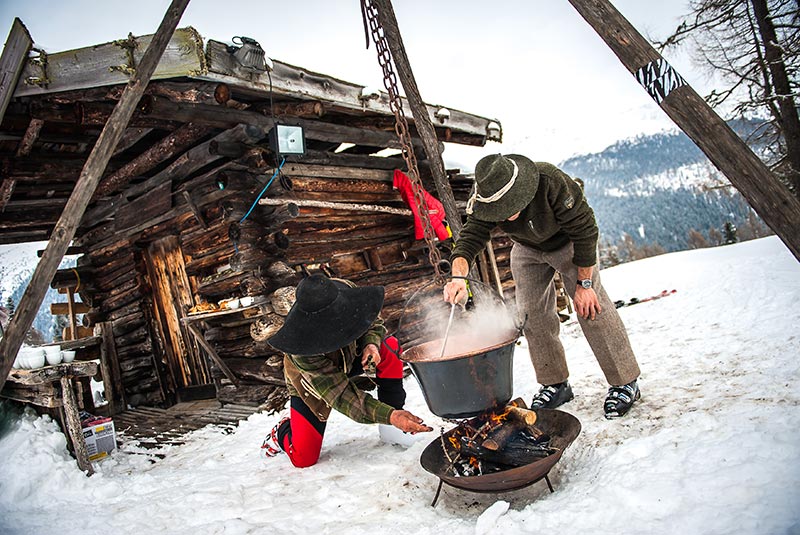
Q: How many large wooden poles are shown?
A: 3